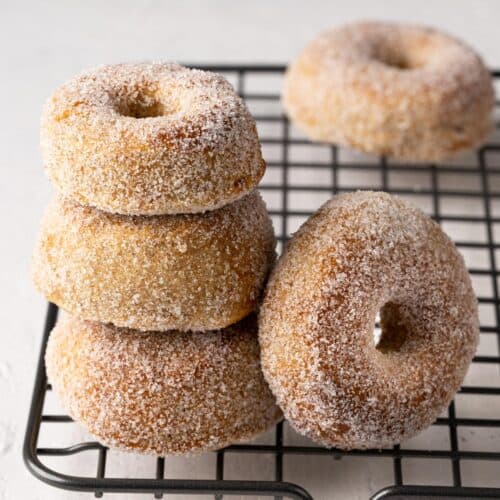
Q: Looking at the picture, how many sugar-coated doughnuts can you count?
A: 5